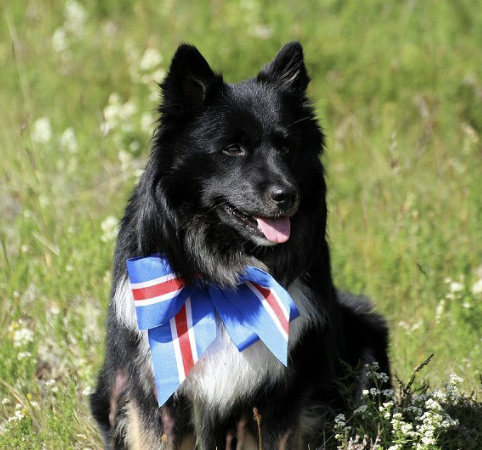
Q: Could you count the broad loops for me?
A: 2